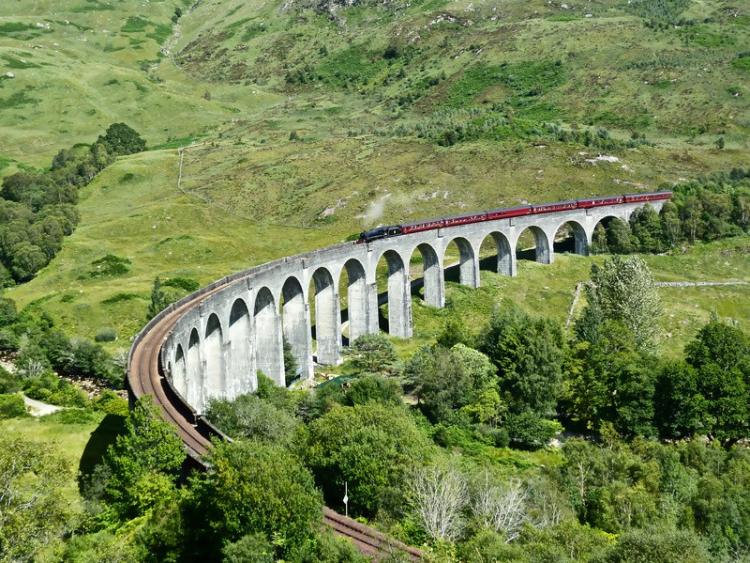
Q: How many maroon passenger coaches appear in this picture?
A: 6